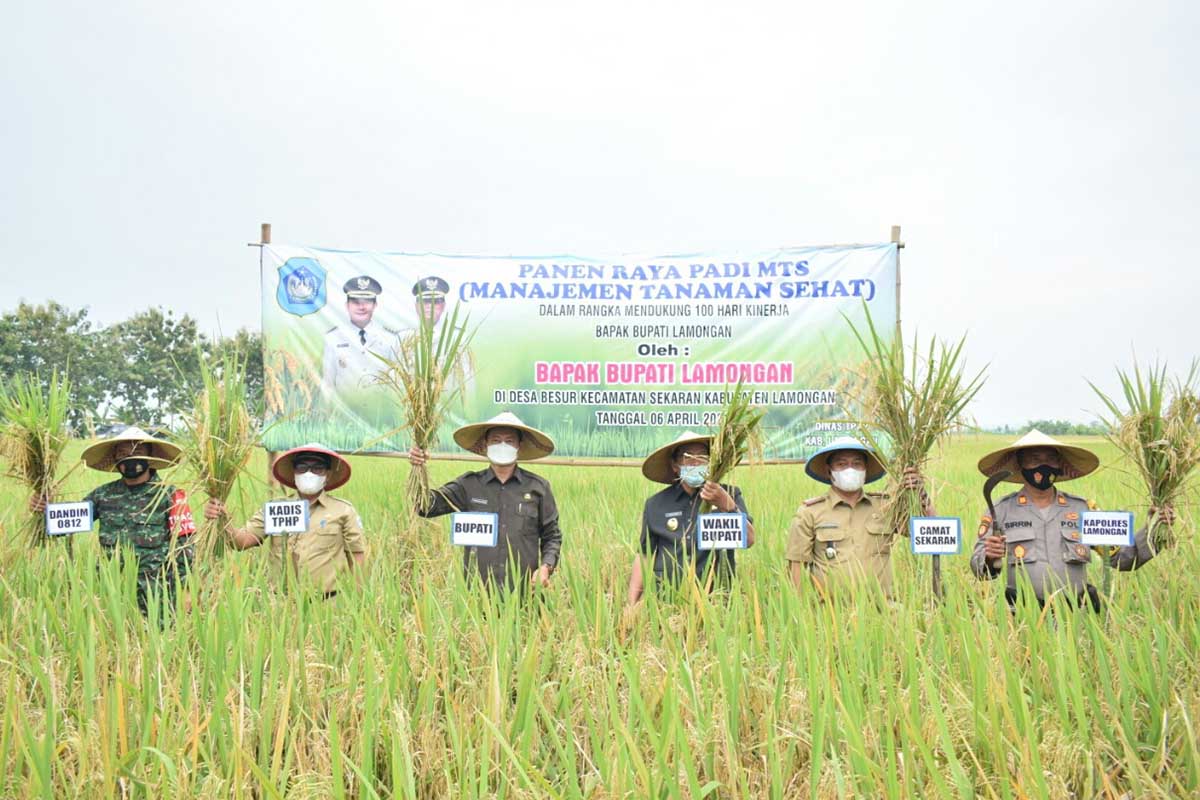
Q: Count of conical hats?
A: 6